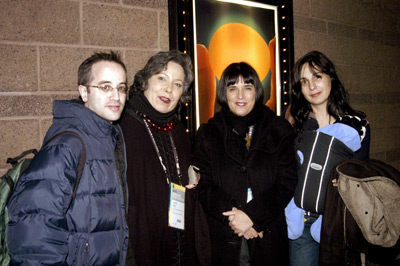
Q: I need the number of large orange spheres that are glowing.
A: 1